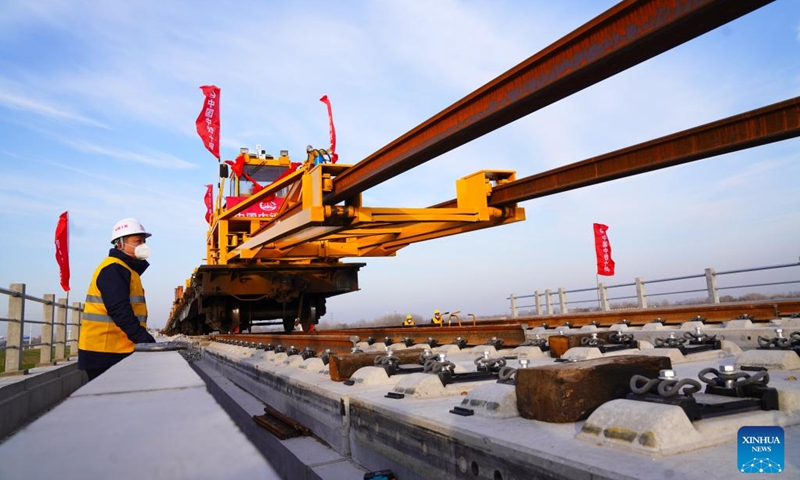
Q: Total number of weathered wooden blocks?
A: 3